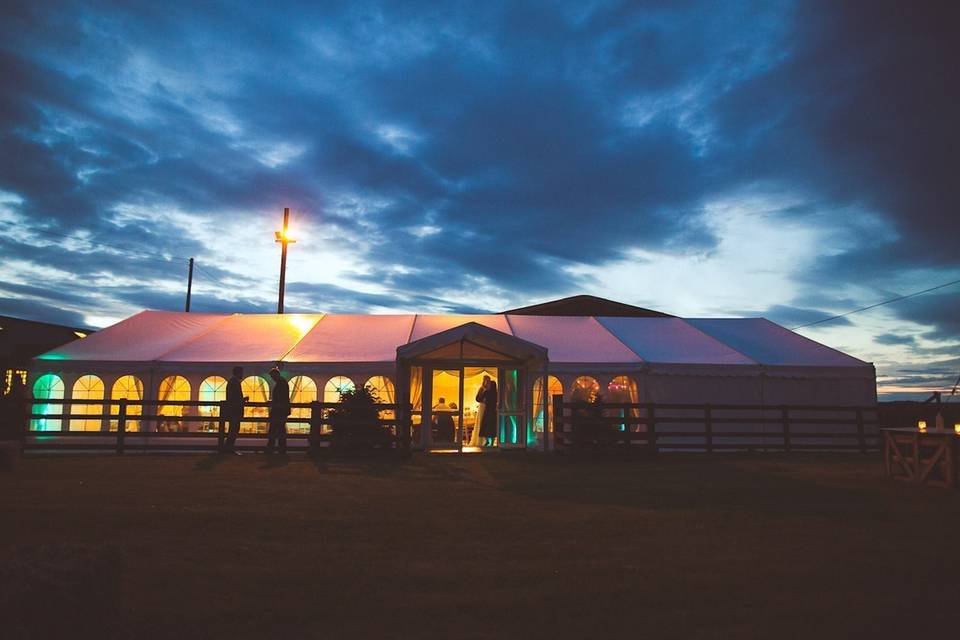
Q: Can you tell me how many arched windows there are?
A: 12